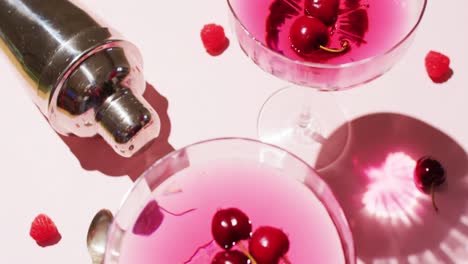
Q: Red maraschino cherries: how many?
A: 6